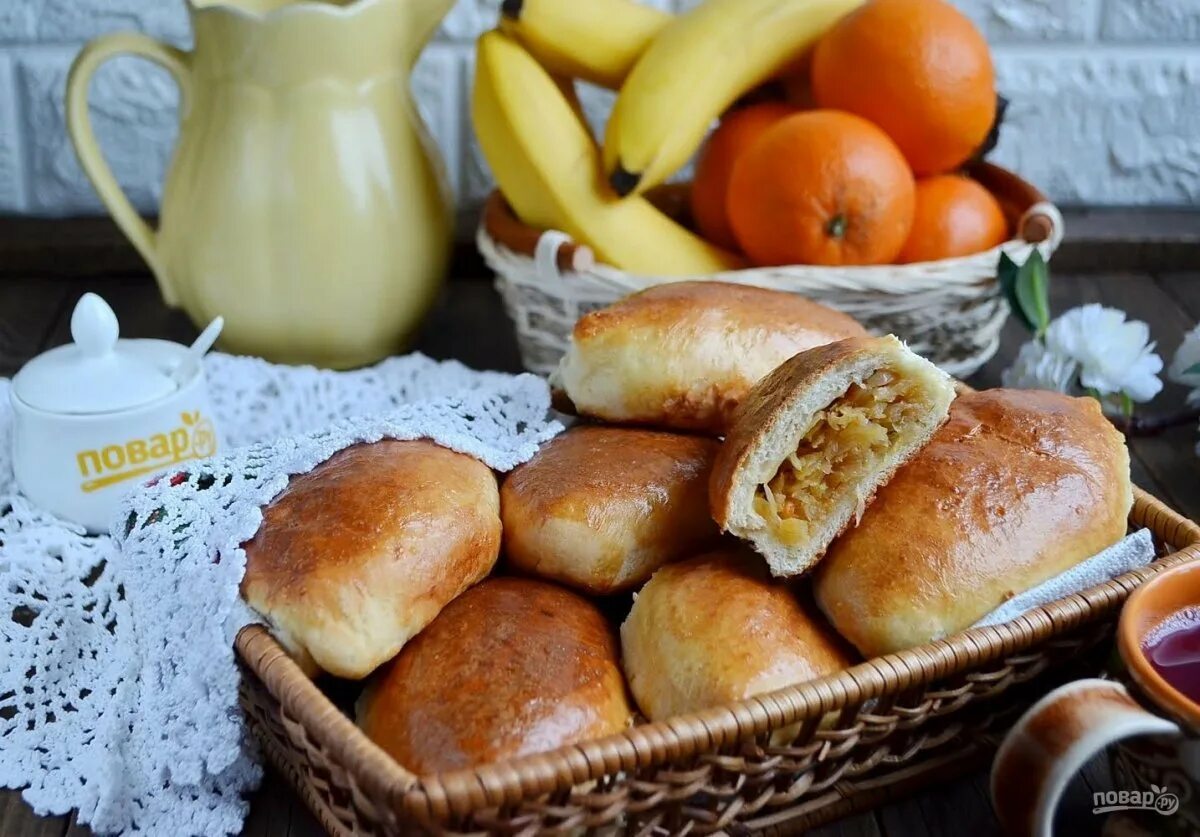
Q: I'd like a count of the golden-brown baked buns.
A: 7